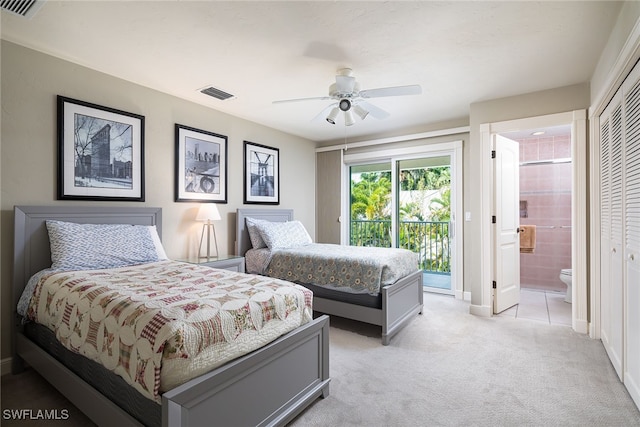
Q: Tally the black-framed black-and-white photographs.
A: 3